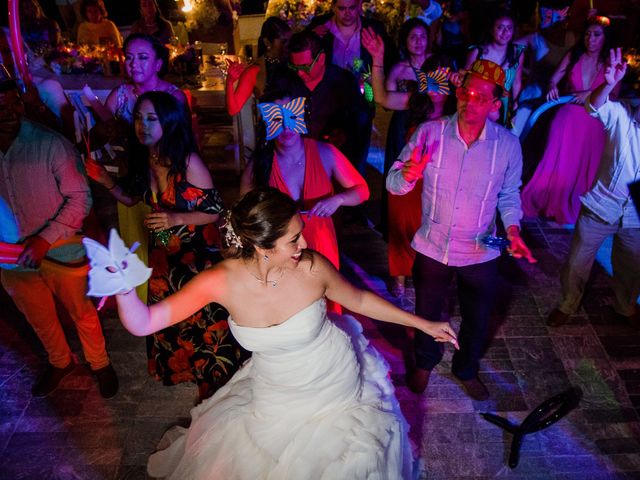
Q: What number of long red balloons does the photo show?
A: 2